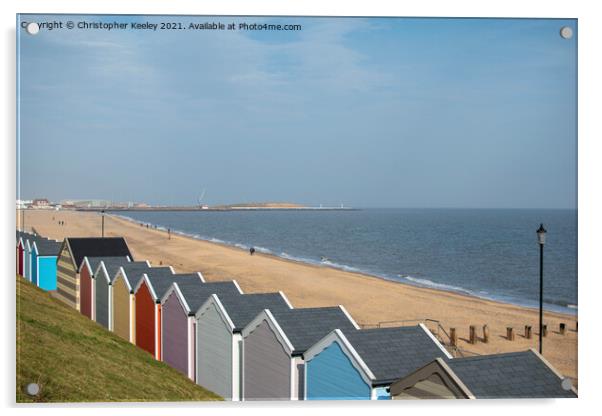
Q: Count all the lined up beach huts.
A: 13